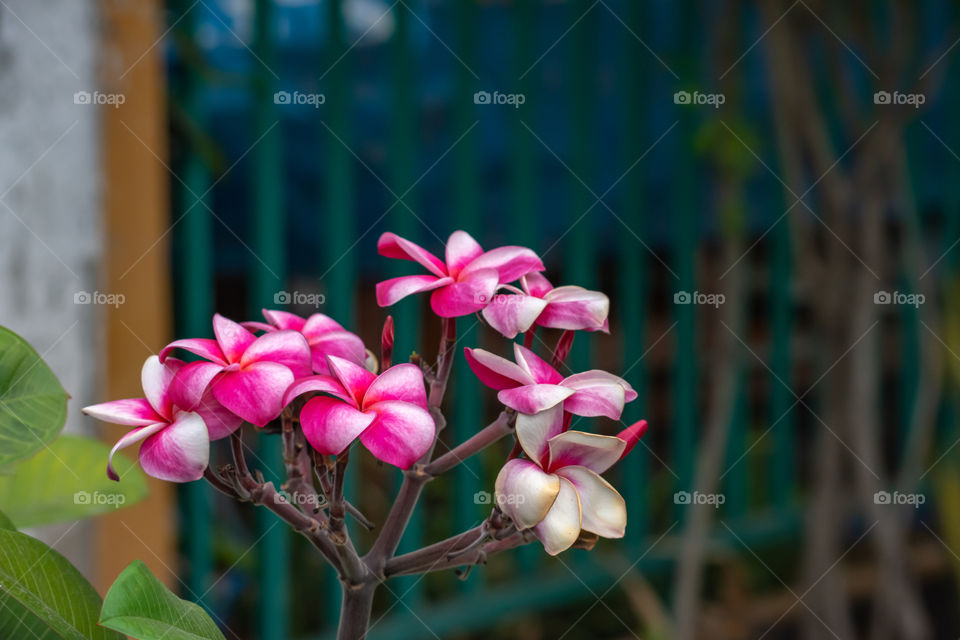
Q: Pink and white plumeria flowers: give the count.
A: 8